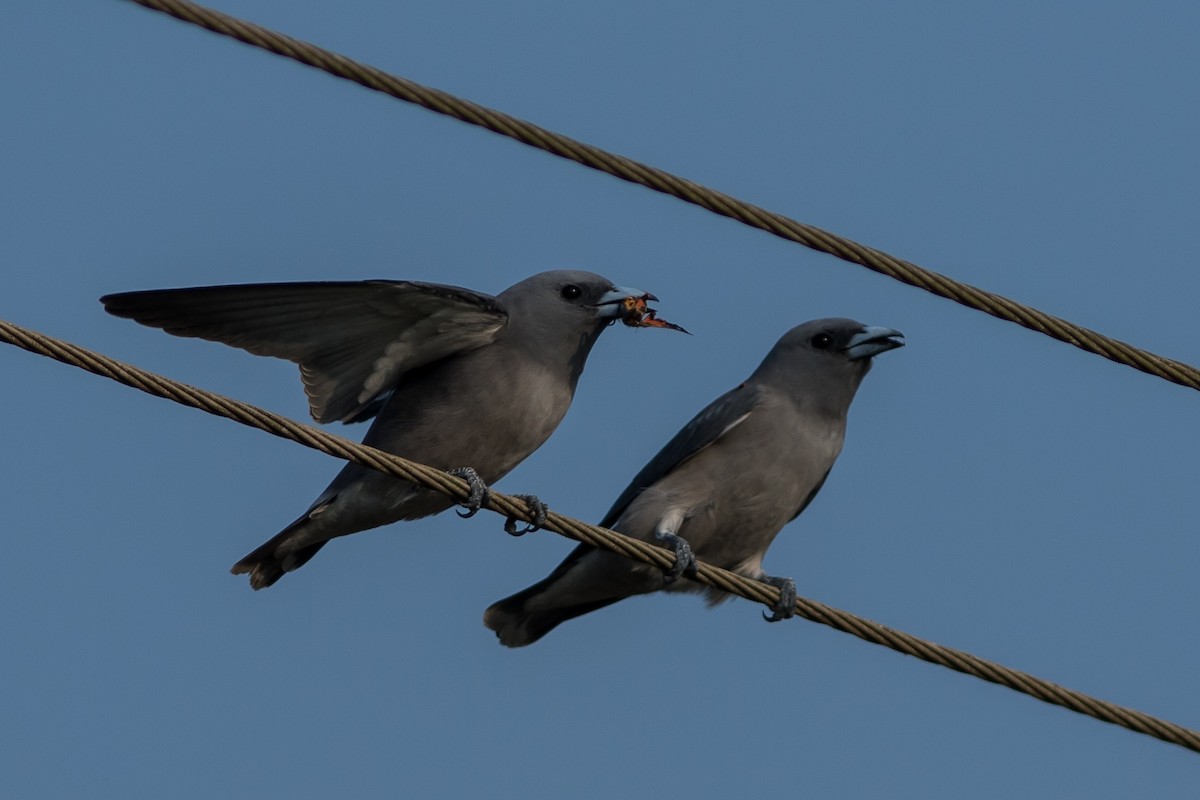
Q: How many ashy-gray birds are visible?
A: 2